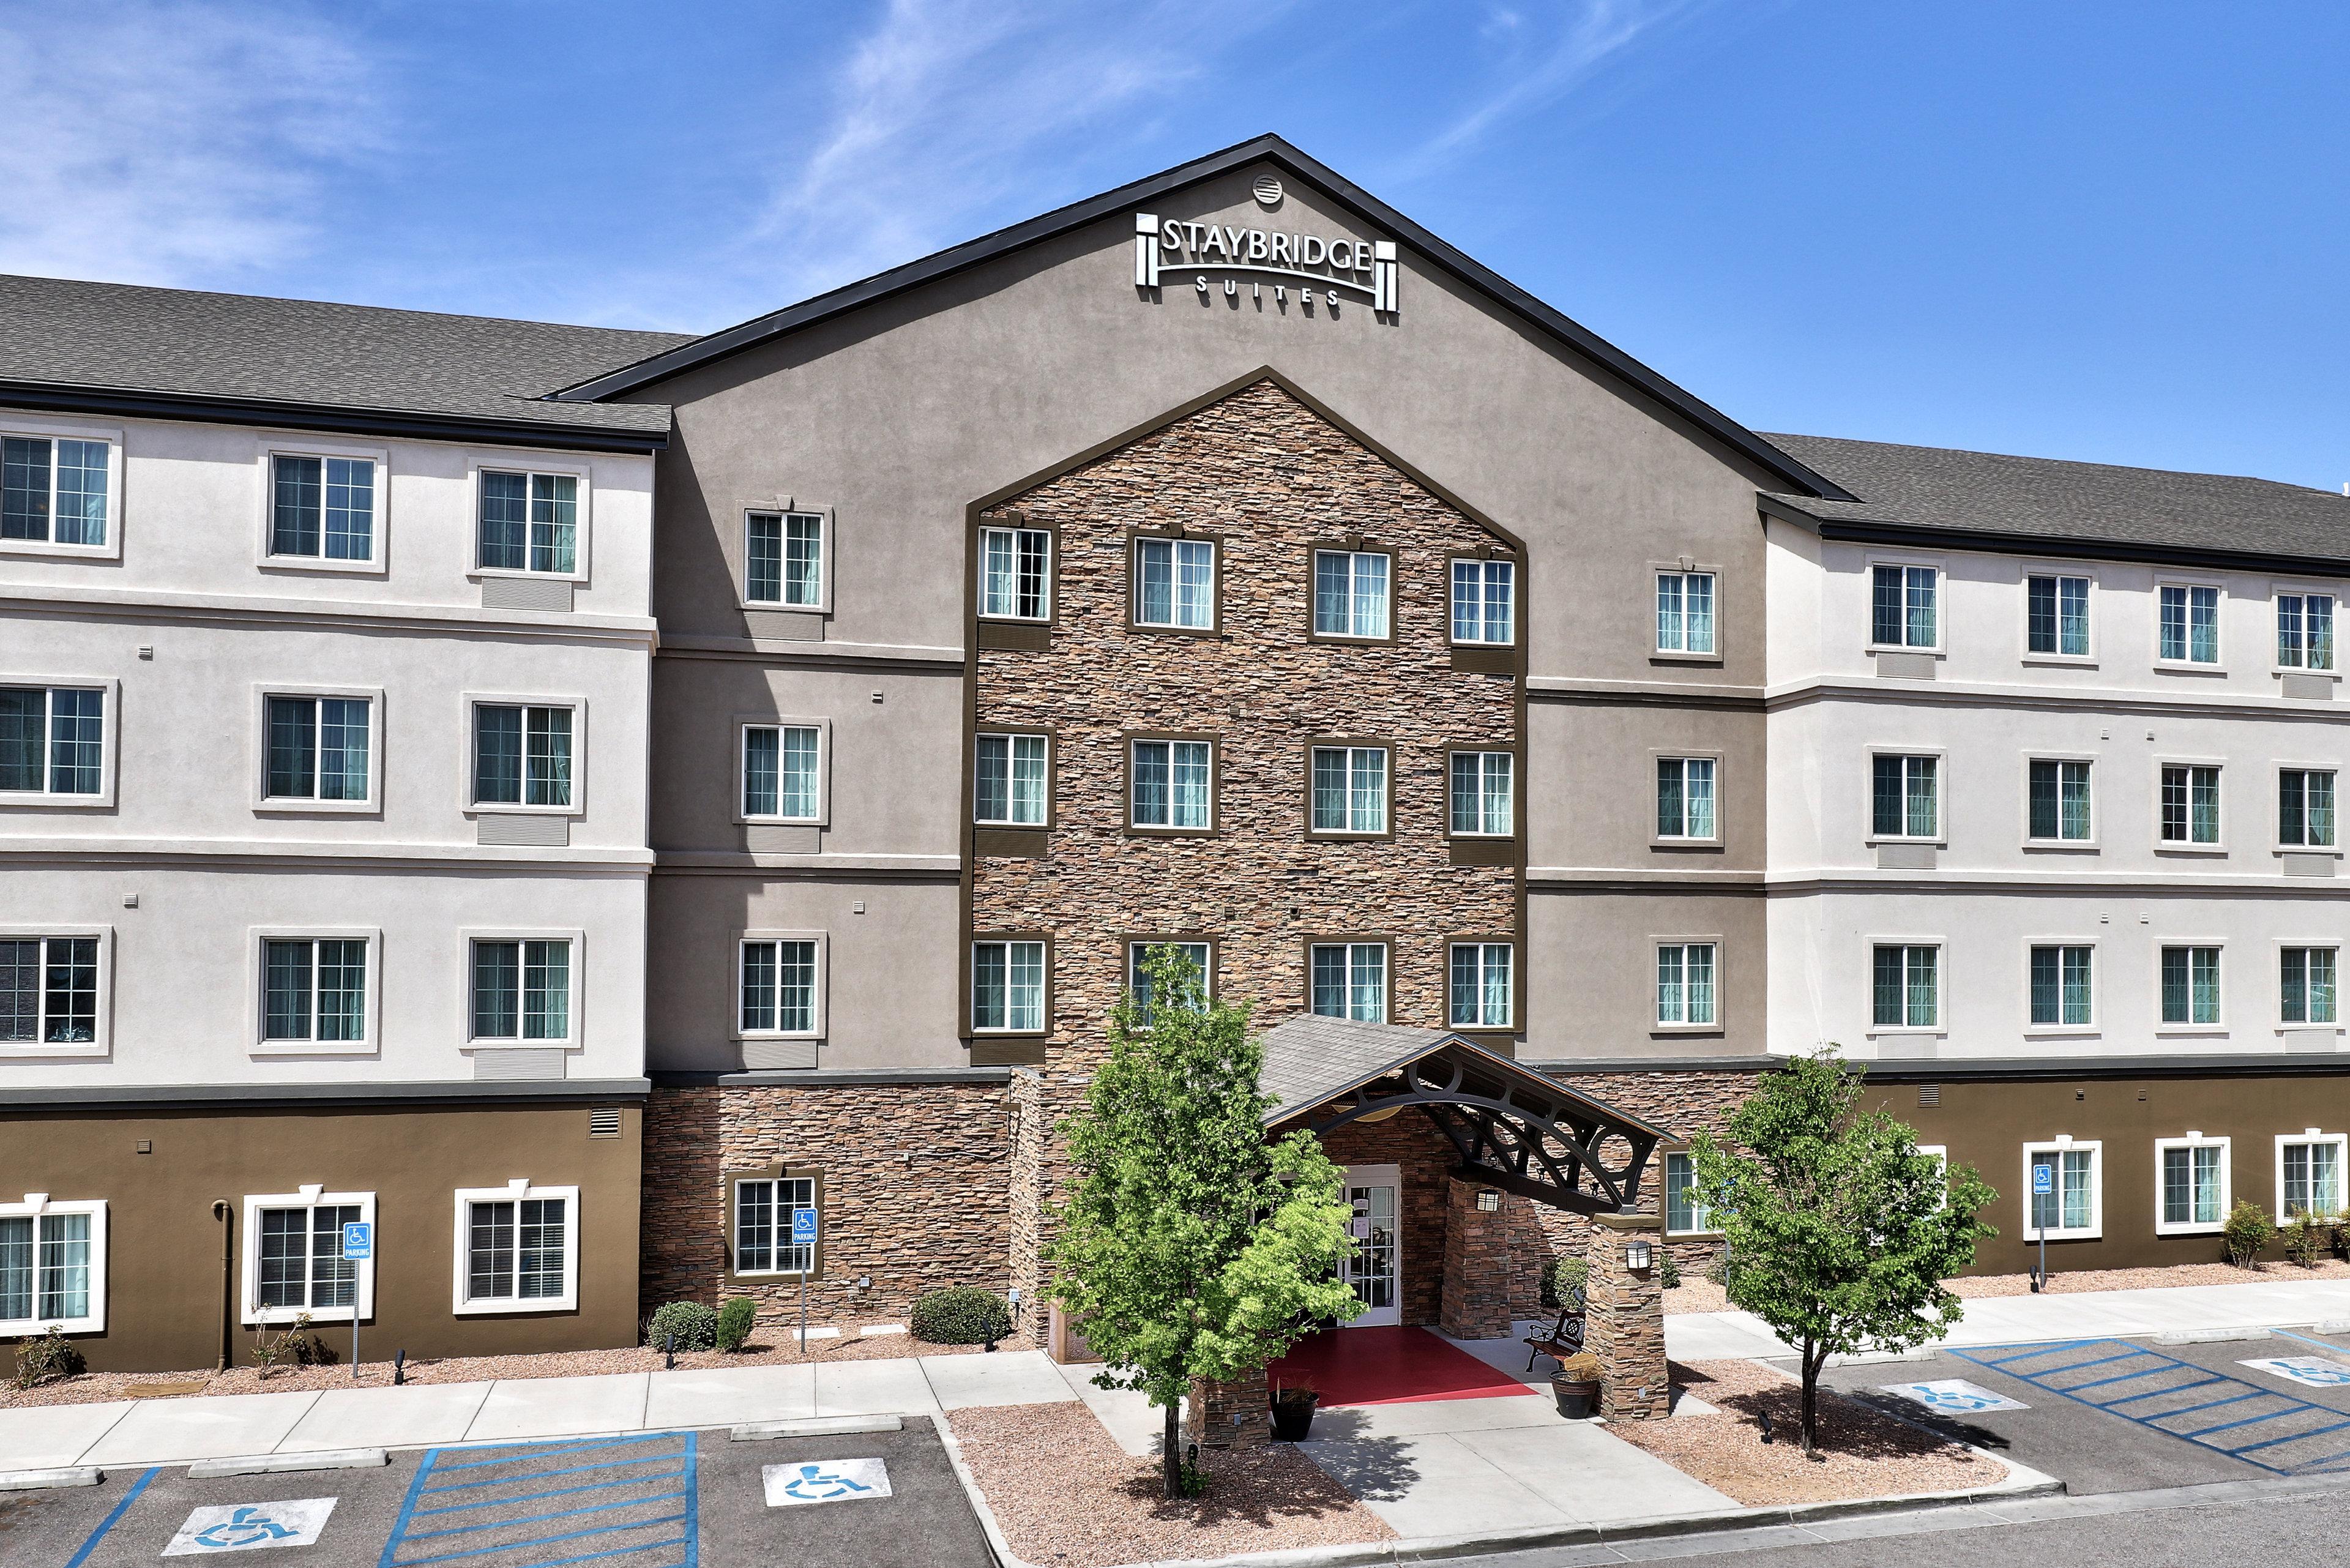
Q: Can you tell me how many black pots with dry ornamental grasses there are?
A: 2